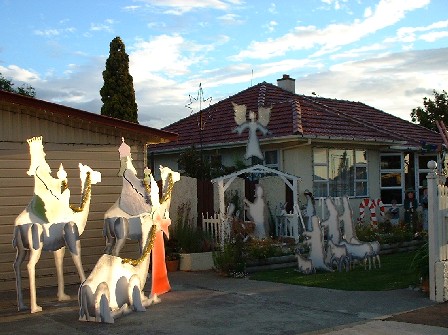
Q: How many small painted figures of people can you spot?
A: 3